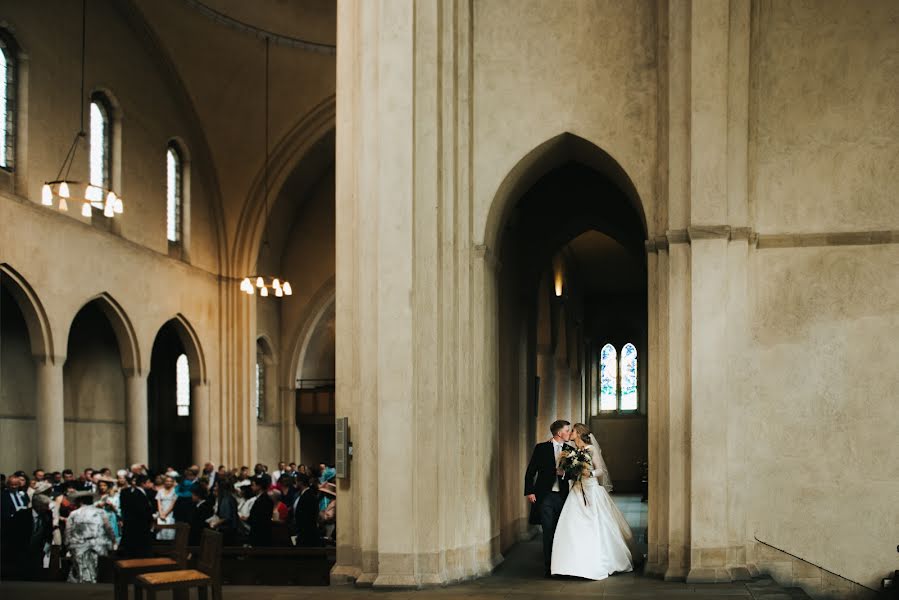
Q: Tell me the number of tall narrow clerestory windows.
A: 3